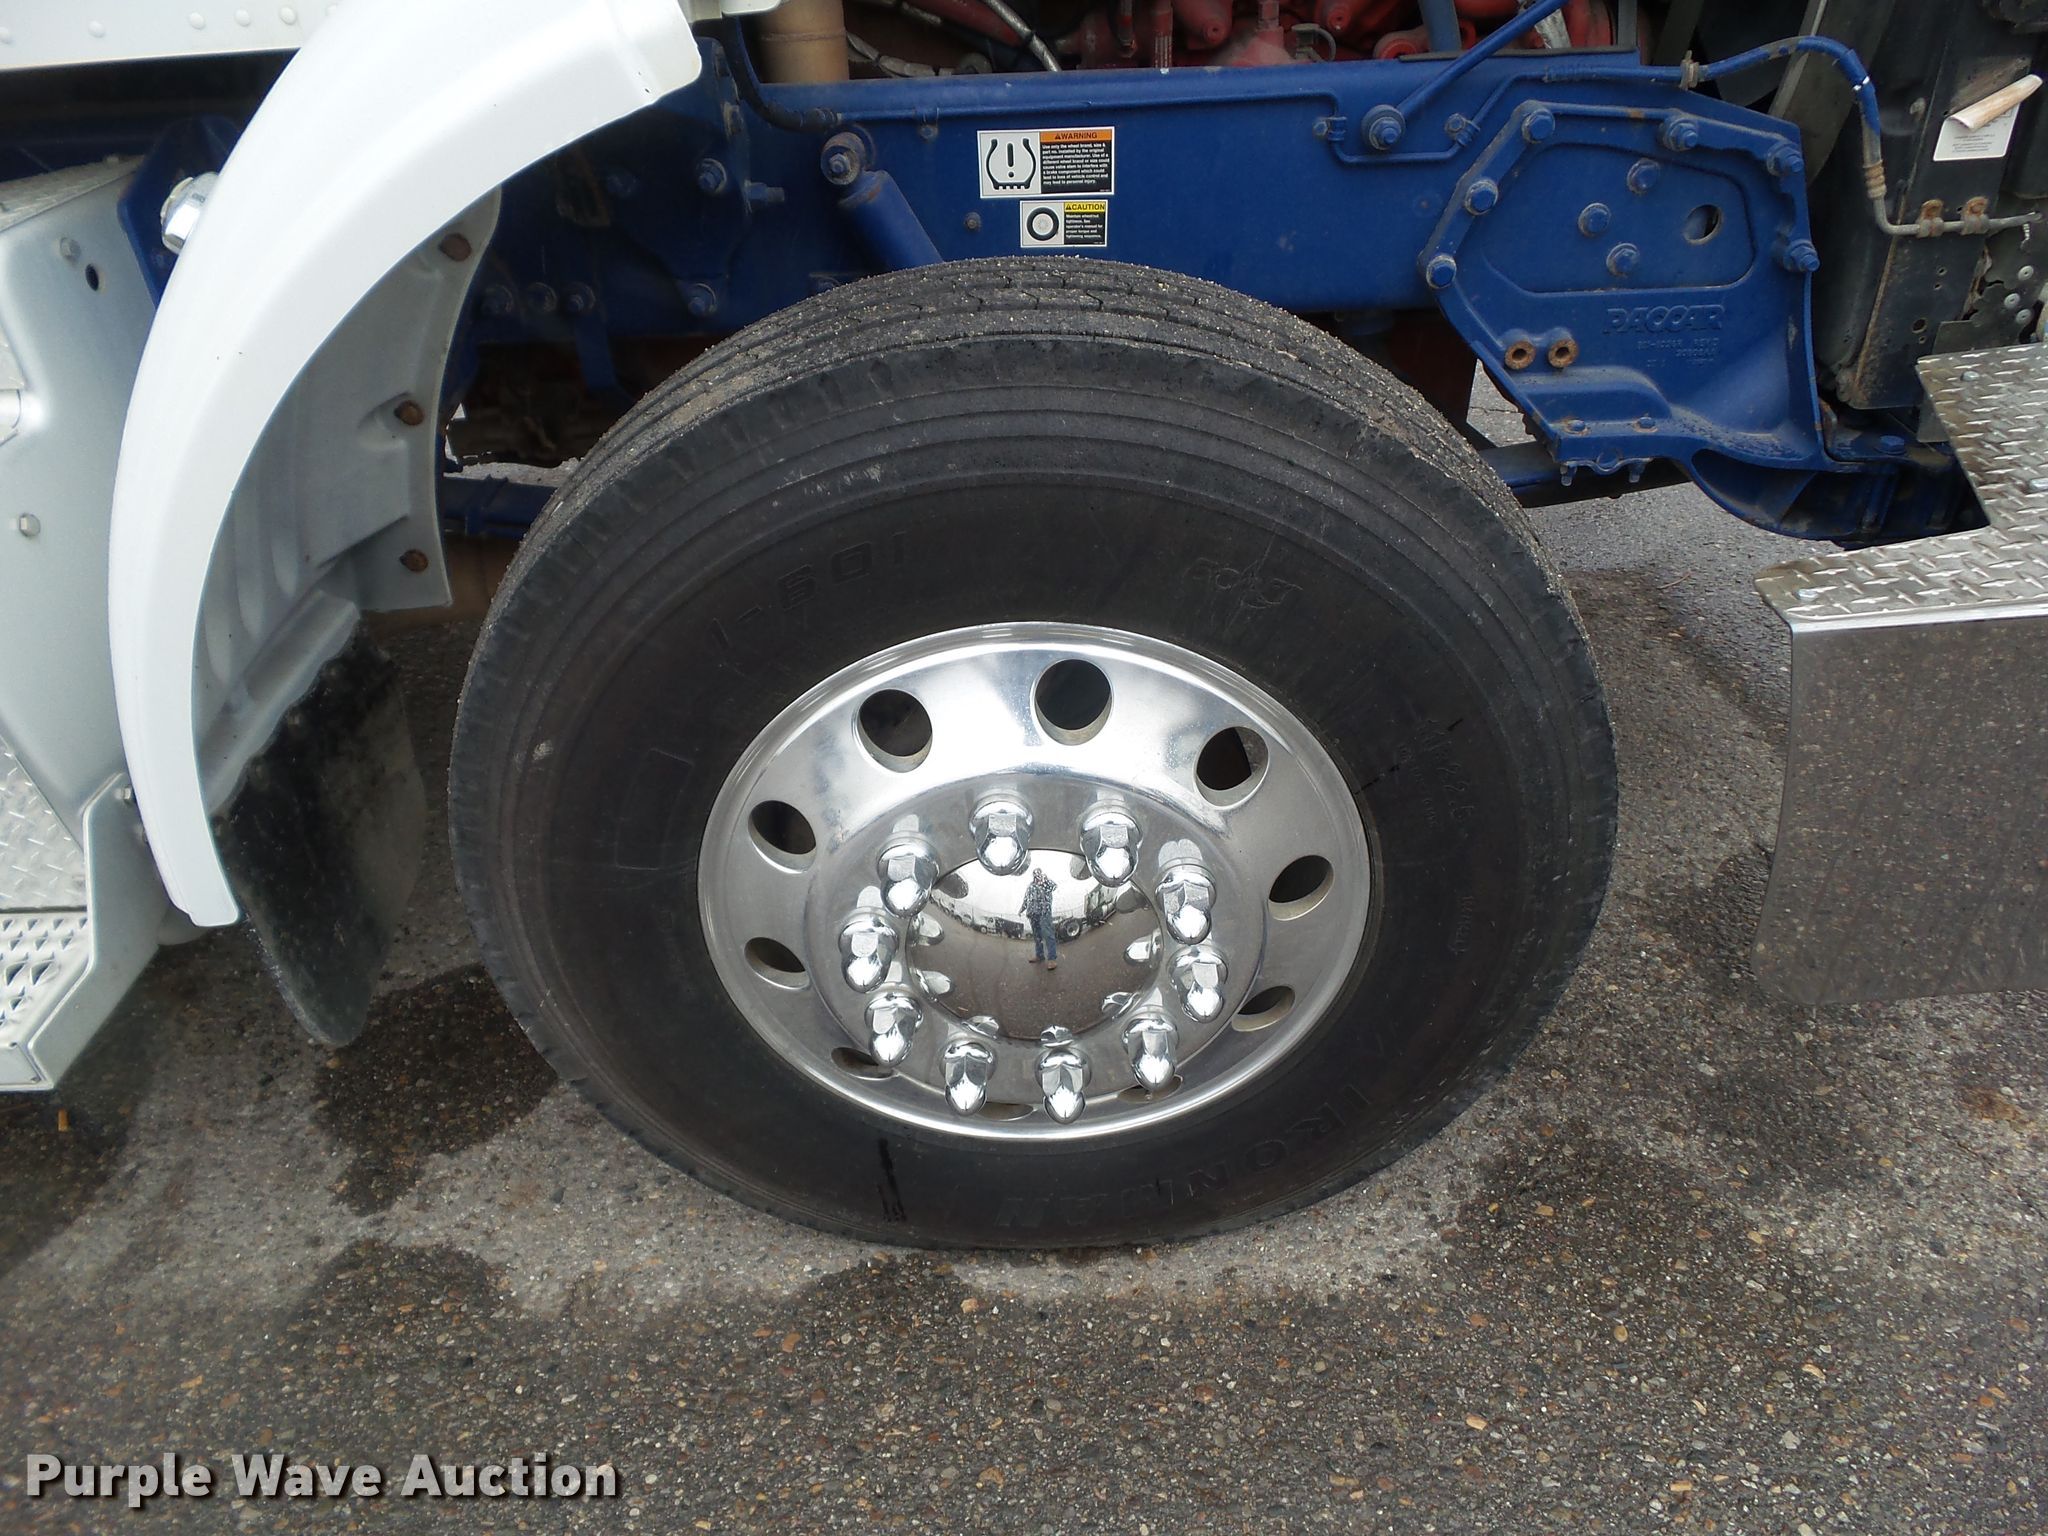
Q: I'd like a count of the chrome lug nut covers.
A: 10